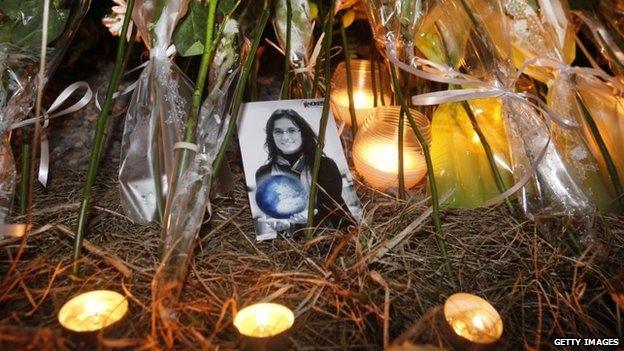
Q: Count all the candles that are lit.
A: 5